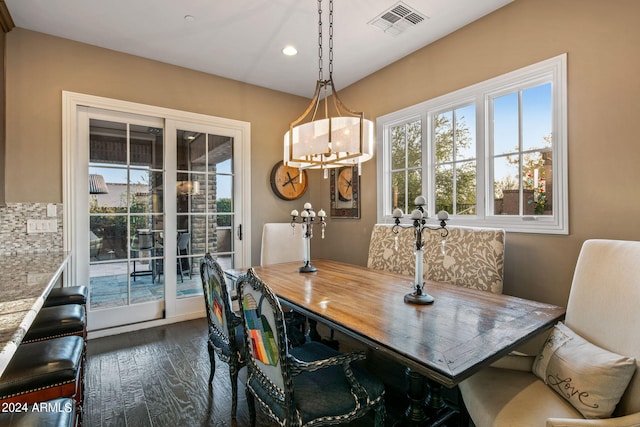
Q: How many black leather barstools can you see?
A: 4